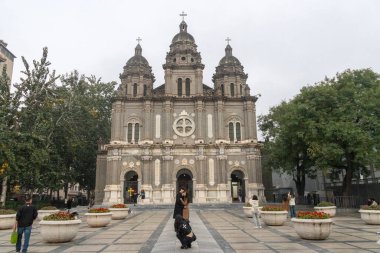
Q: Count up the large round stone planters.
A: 10